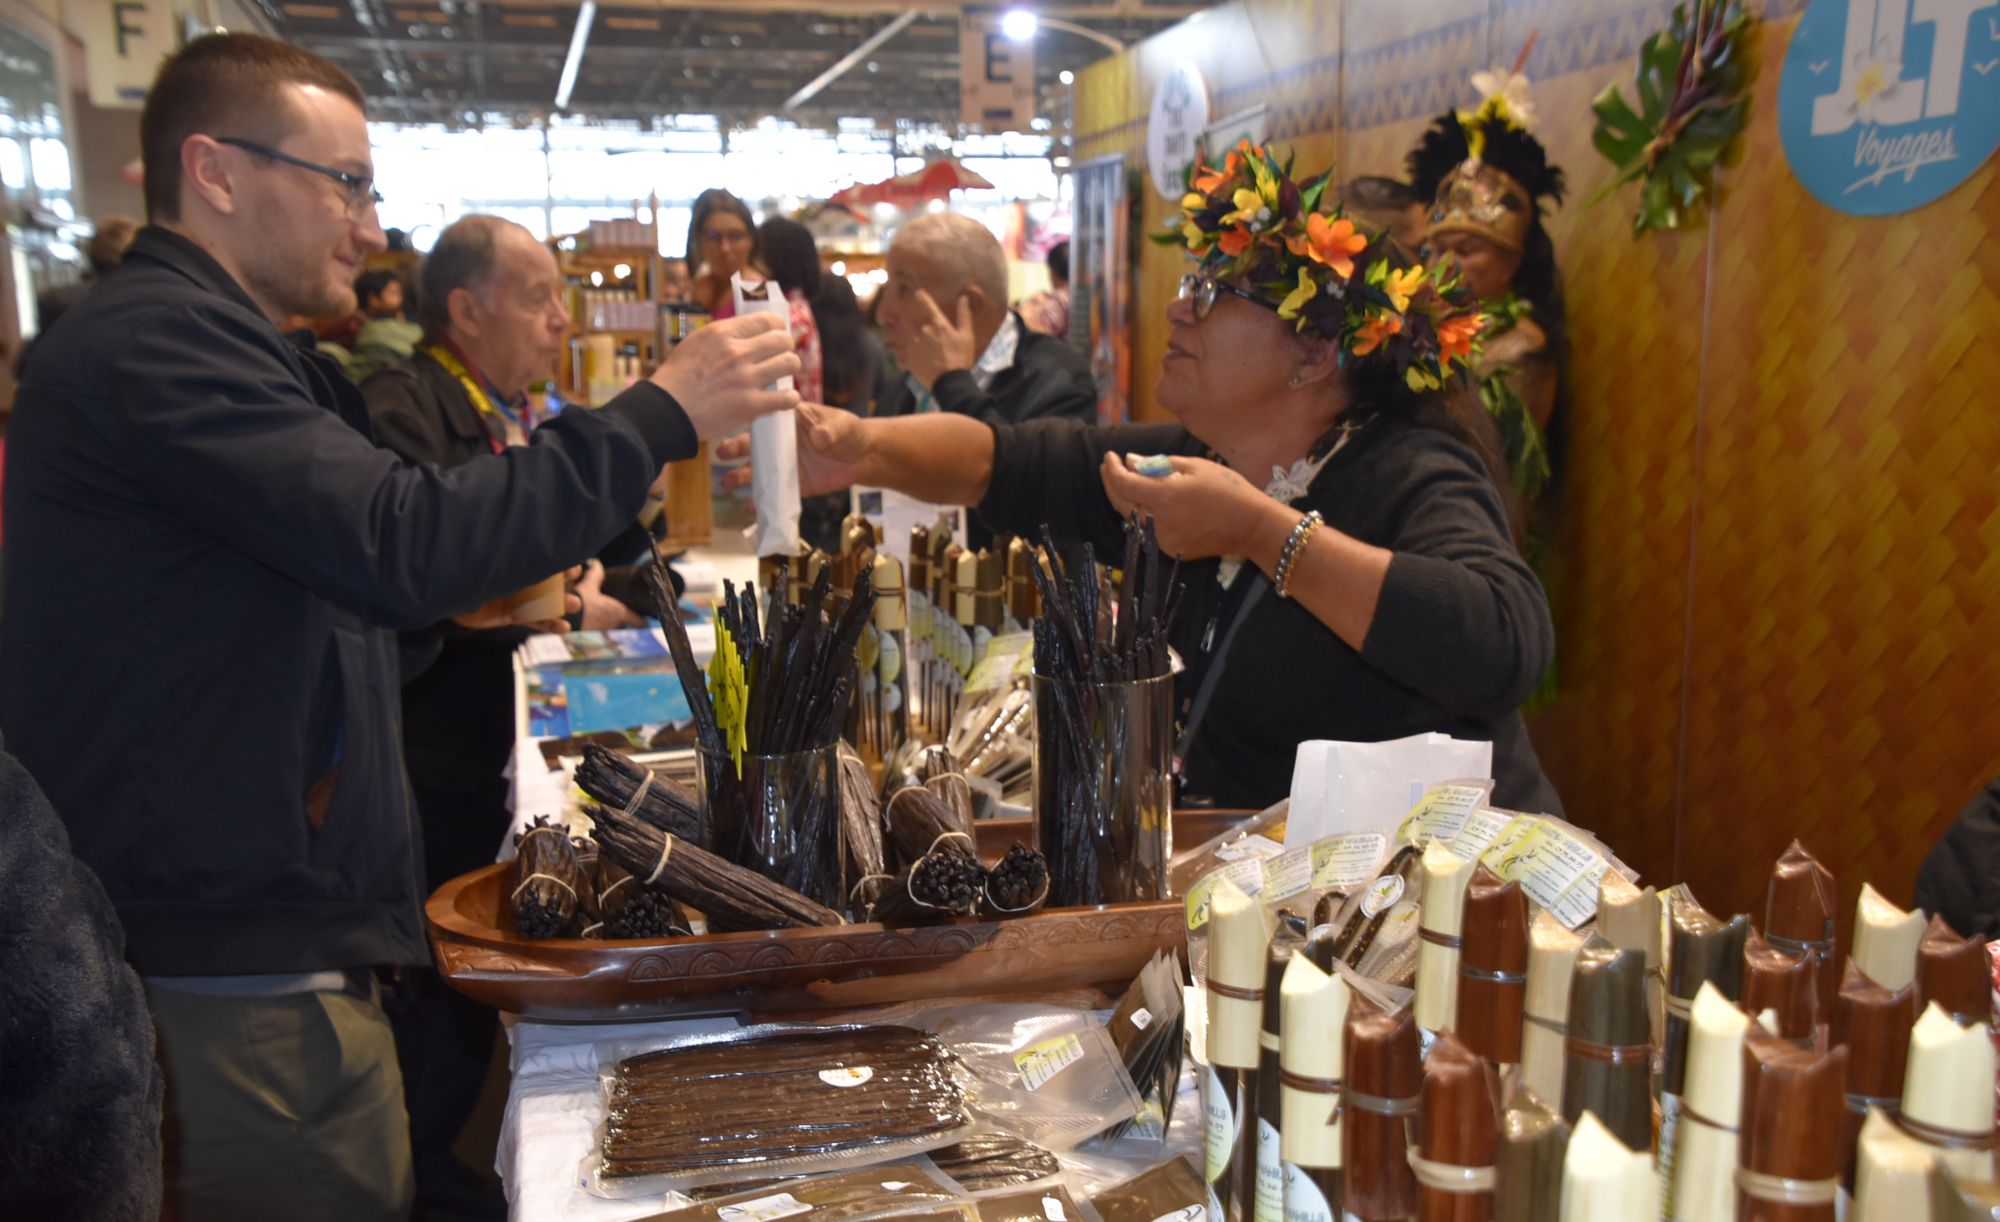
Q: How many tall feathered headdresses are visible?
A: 1